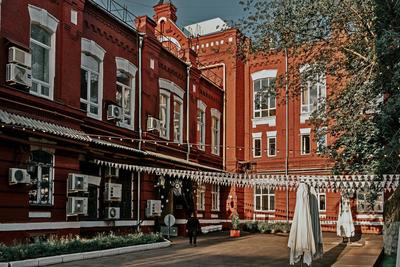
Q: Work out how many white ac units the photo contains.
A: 11